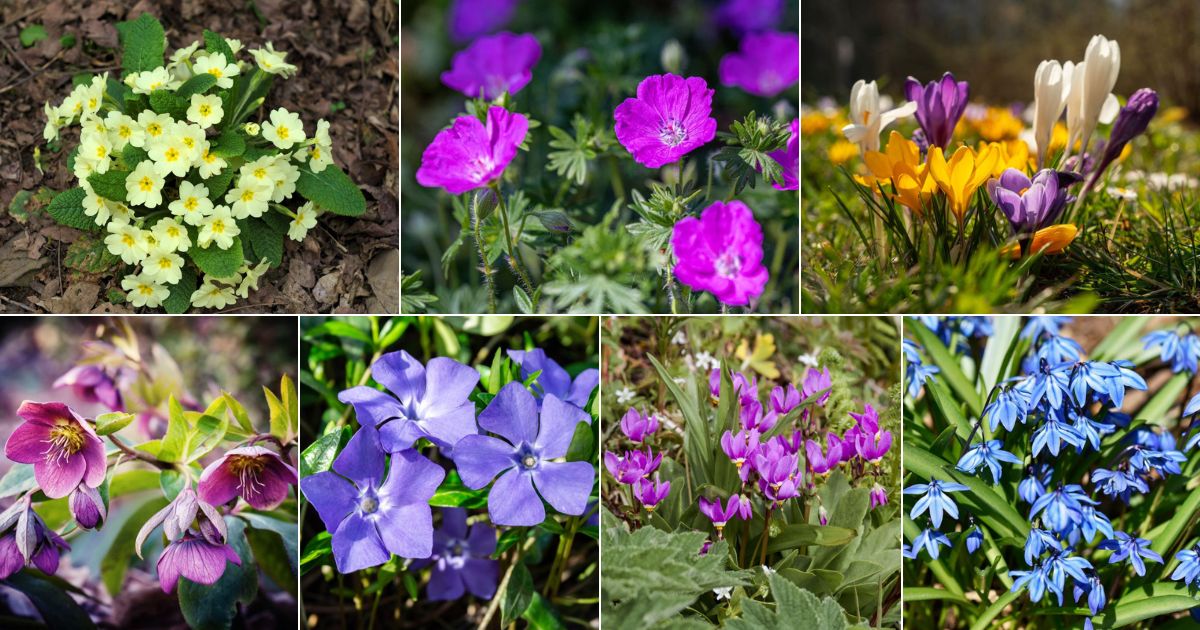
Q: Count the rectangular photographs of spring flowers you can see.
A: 7